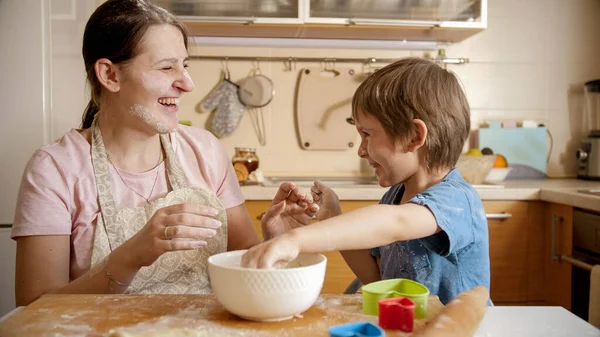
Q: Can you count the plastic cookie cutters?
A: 3